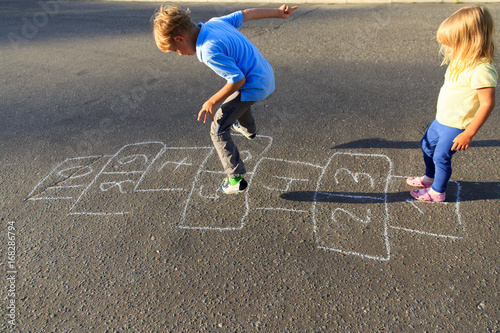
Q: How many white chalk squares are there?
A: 10